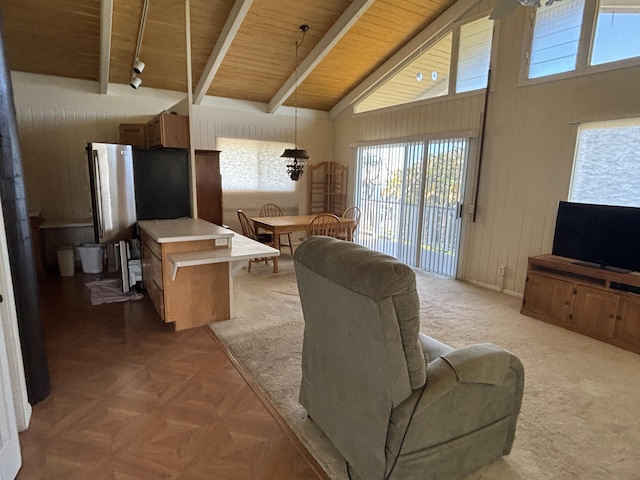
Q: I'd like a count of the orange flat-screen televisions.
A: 0